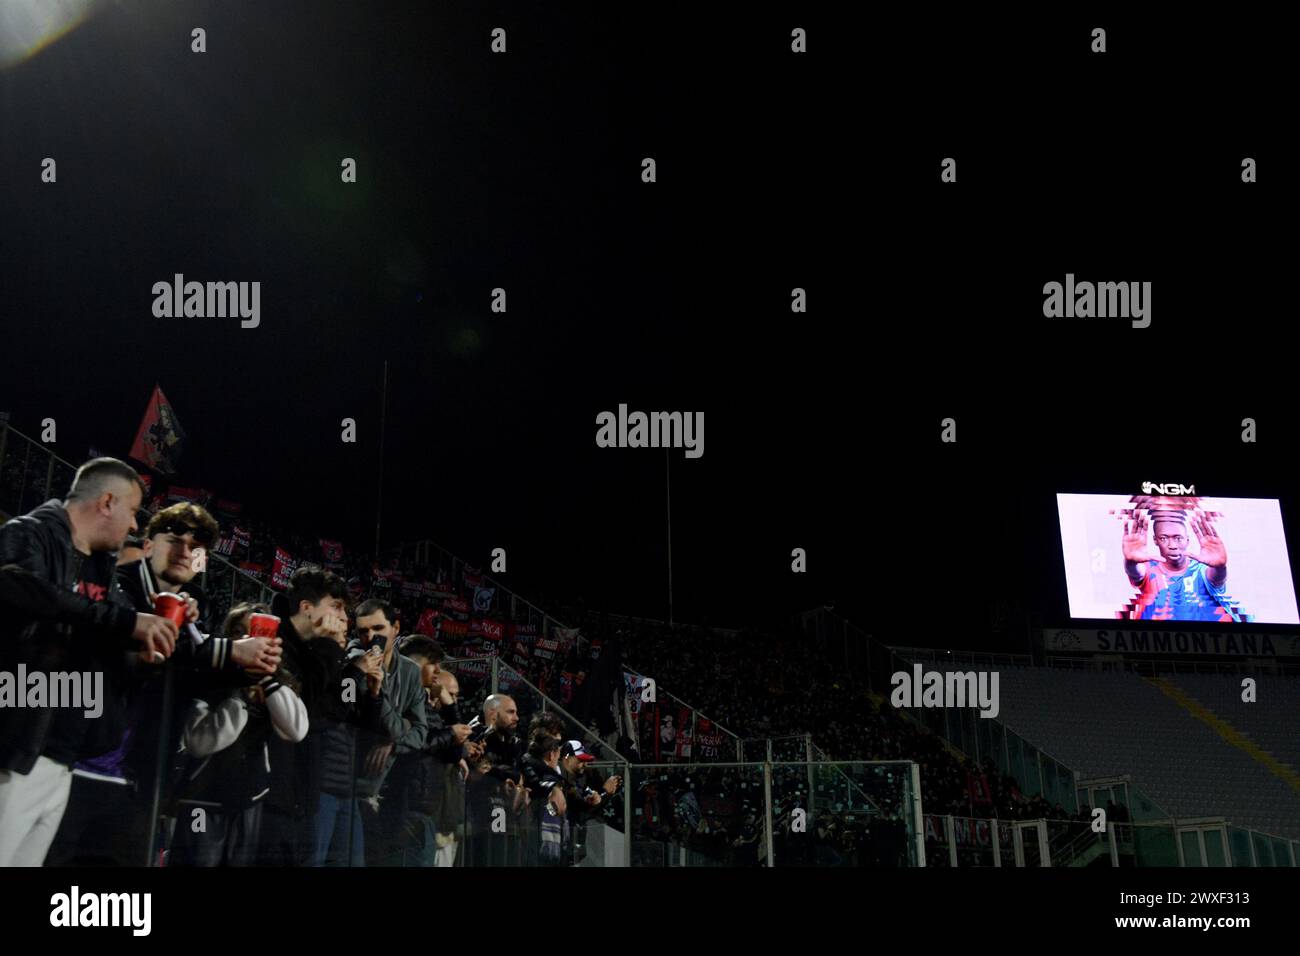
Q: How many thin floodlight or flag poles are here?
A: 2